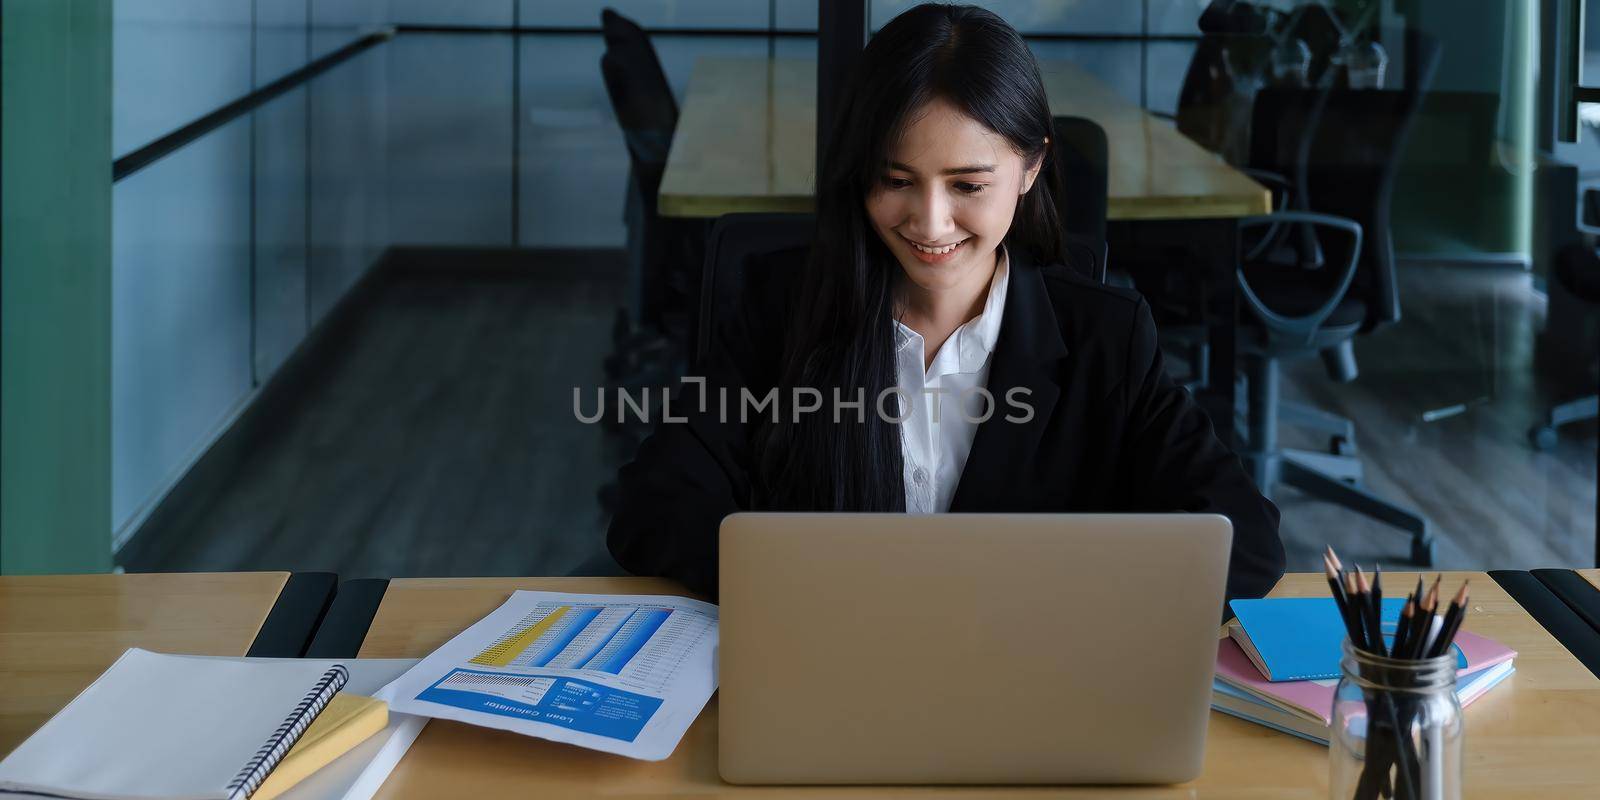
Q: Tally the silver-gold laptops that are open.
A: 1